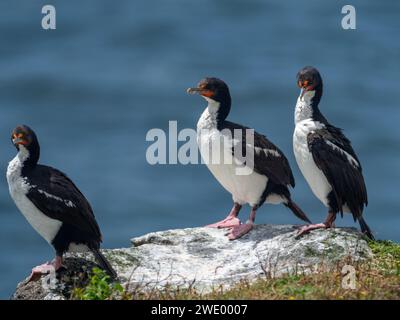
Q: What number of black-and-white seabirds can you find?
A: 3